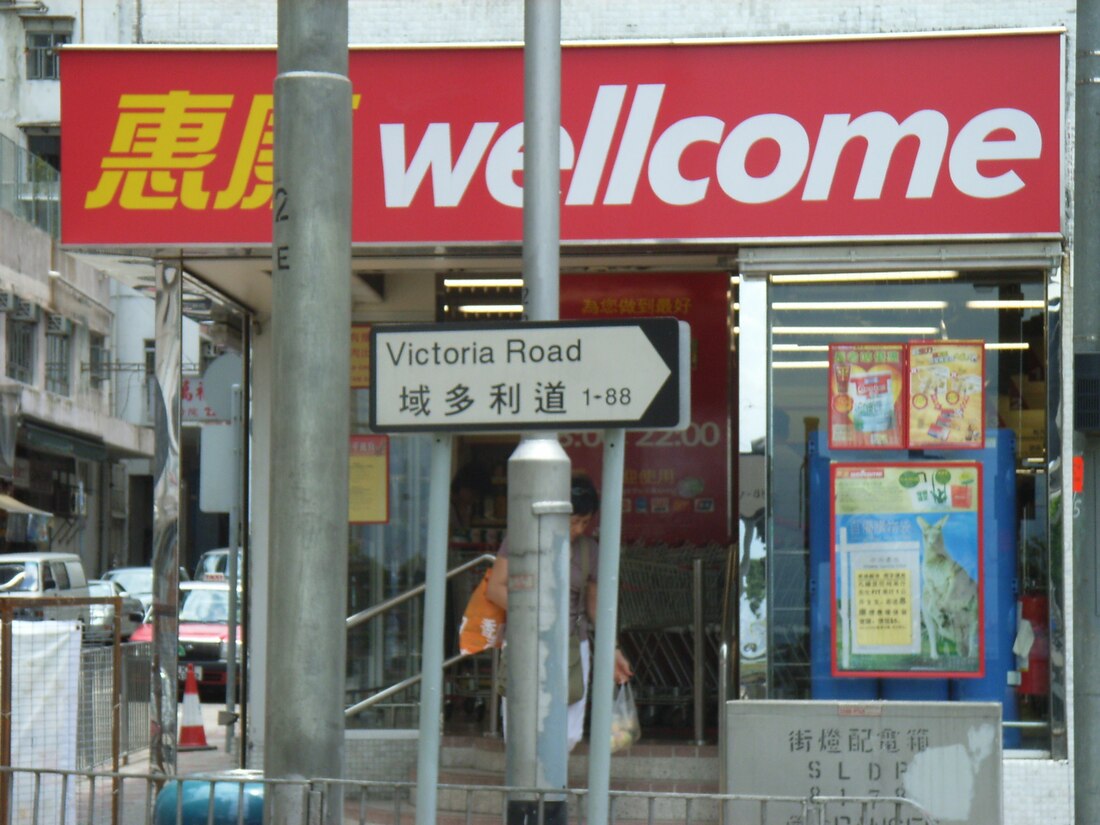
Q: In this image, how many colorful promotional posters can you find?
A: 3